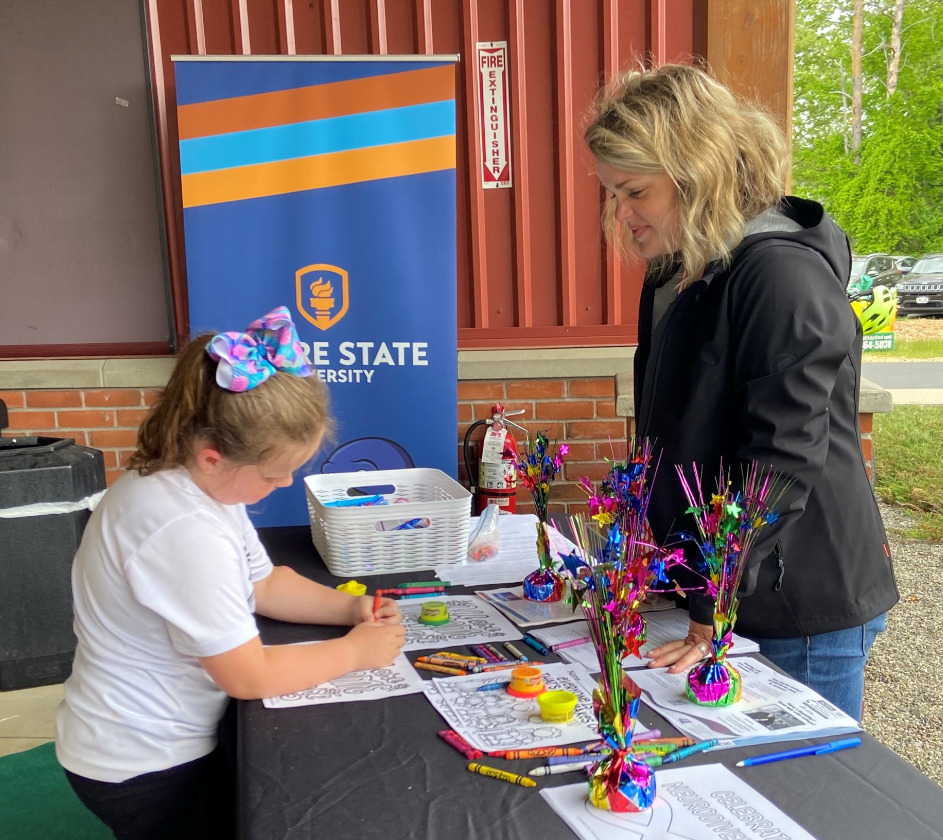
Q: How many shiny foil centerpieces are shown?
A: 4